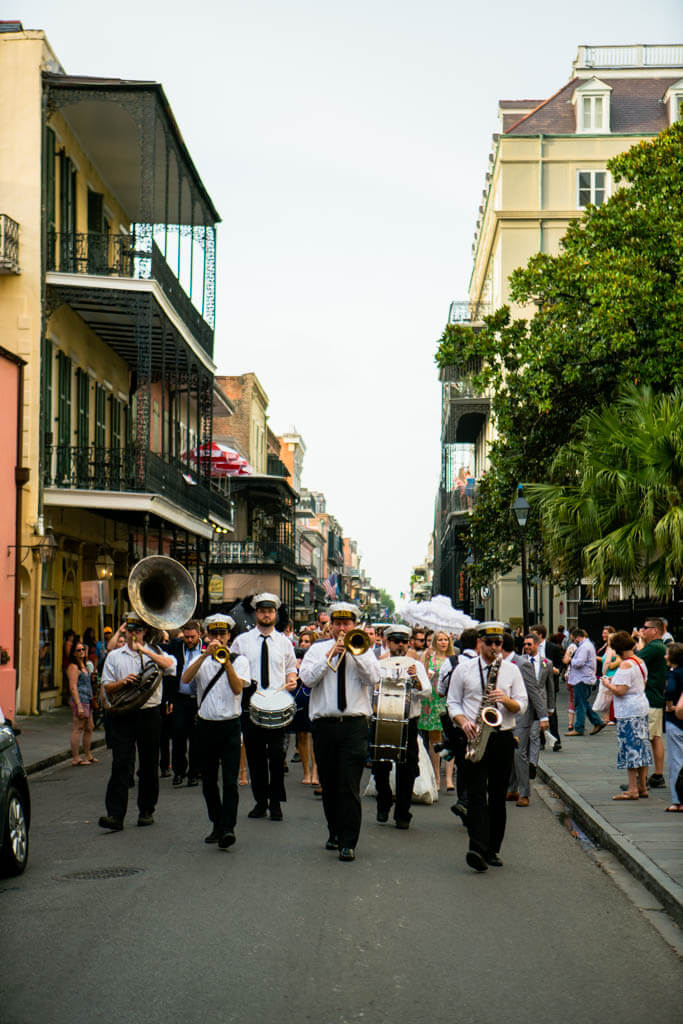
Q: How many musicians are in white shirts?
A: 6